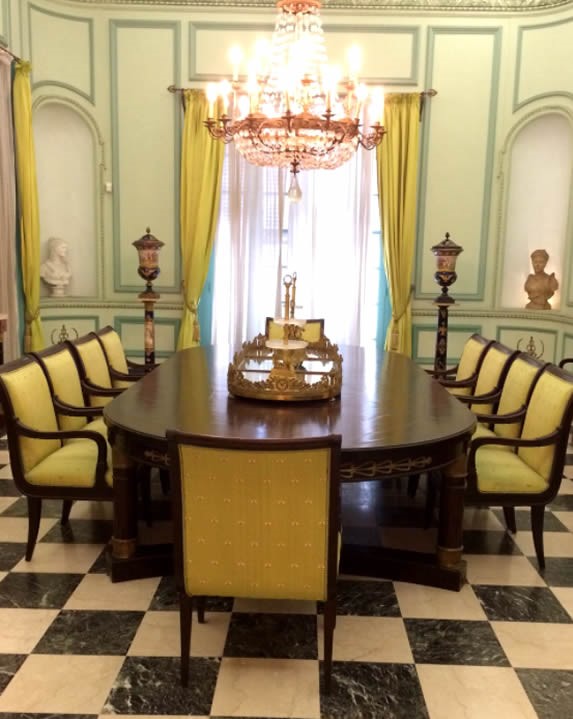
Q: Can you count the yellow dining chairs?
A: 10